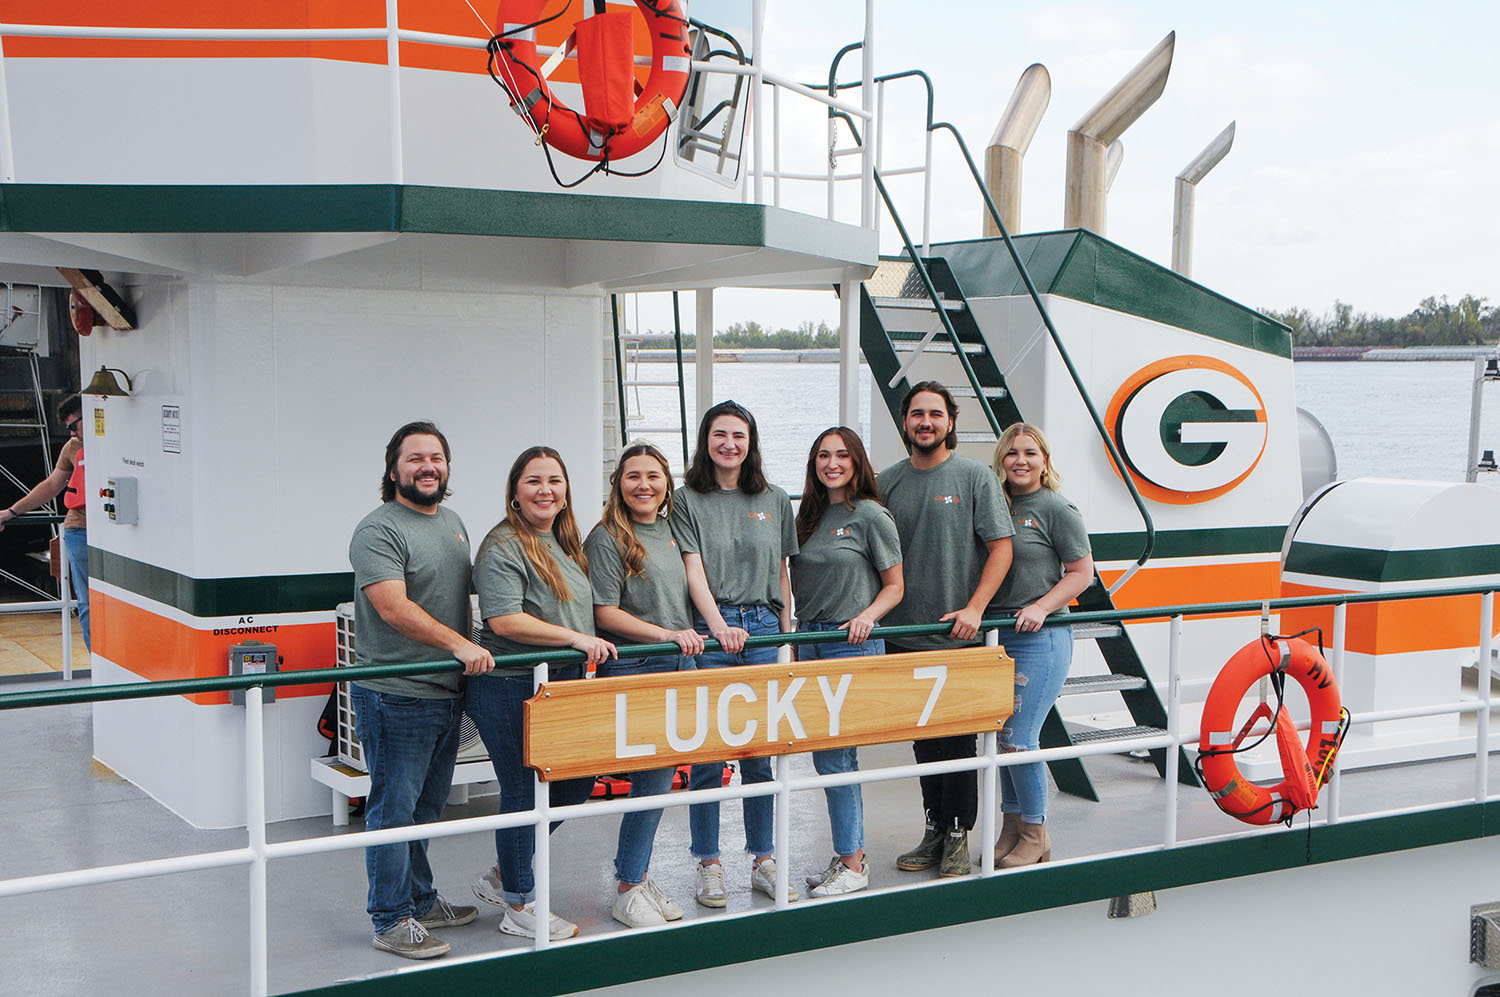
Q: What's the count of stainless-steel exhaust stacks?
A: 4